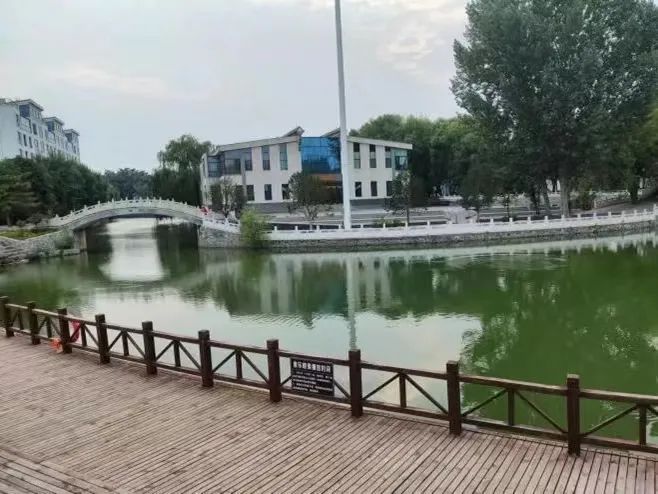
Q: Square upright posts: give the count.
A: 10